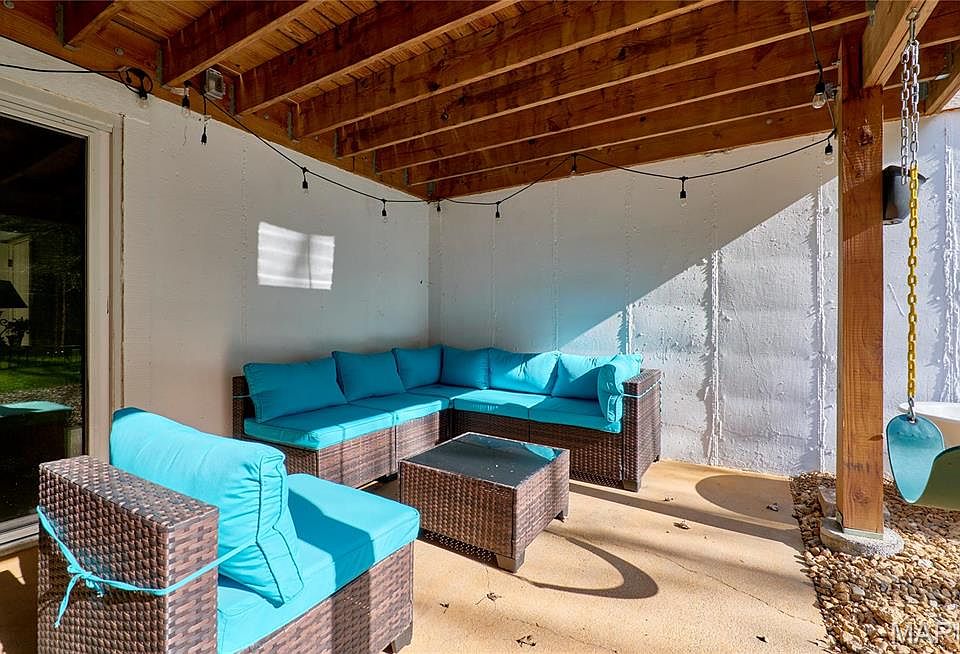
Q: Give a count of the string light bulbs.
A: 10